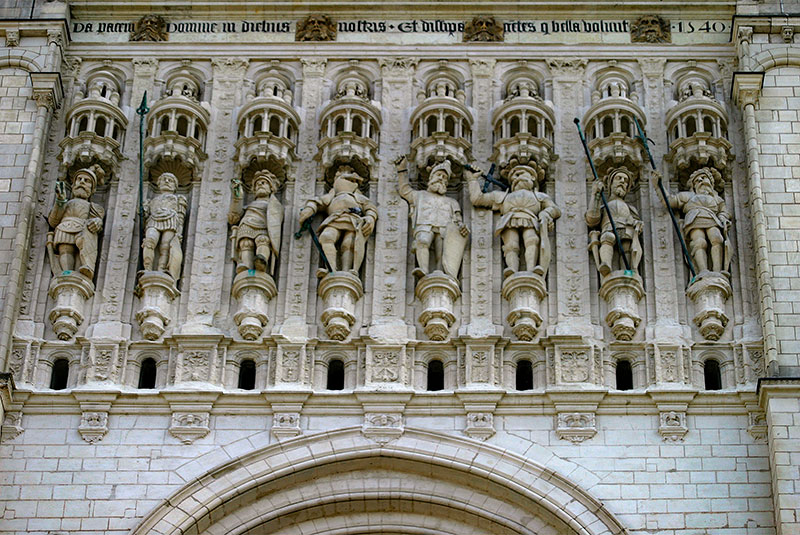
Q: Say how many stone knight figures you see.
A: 8